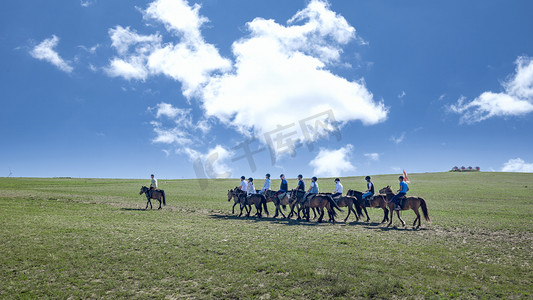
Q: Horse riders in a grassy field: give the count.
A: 10